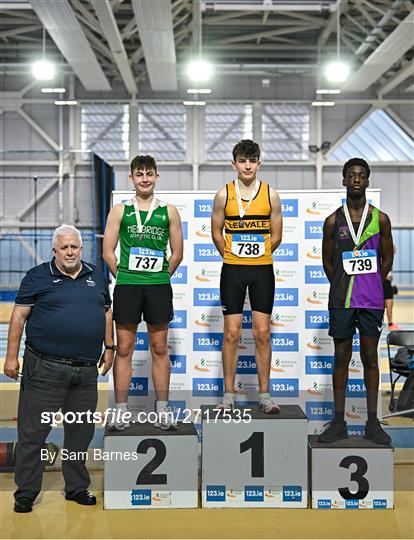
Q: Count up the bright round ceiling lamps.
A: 3